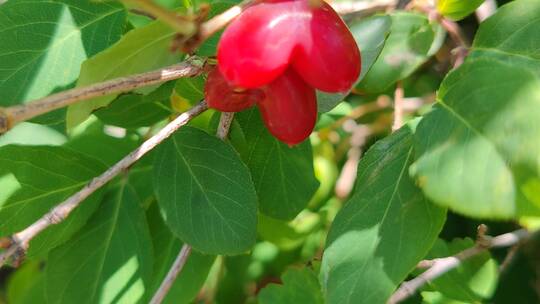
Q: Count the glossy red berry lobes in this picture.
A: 4